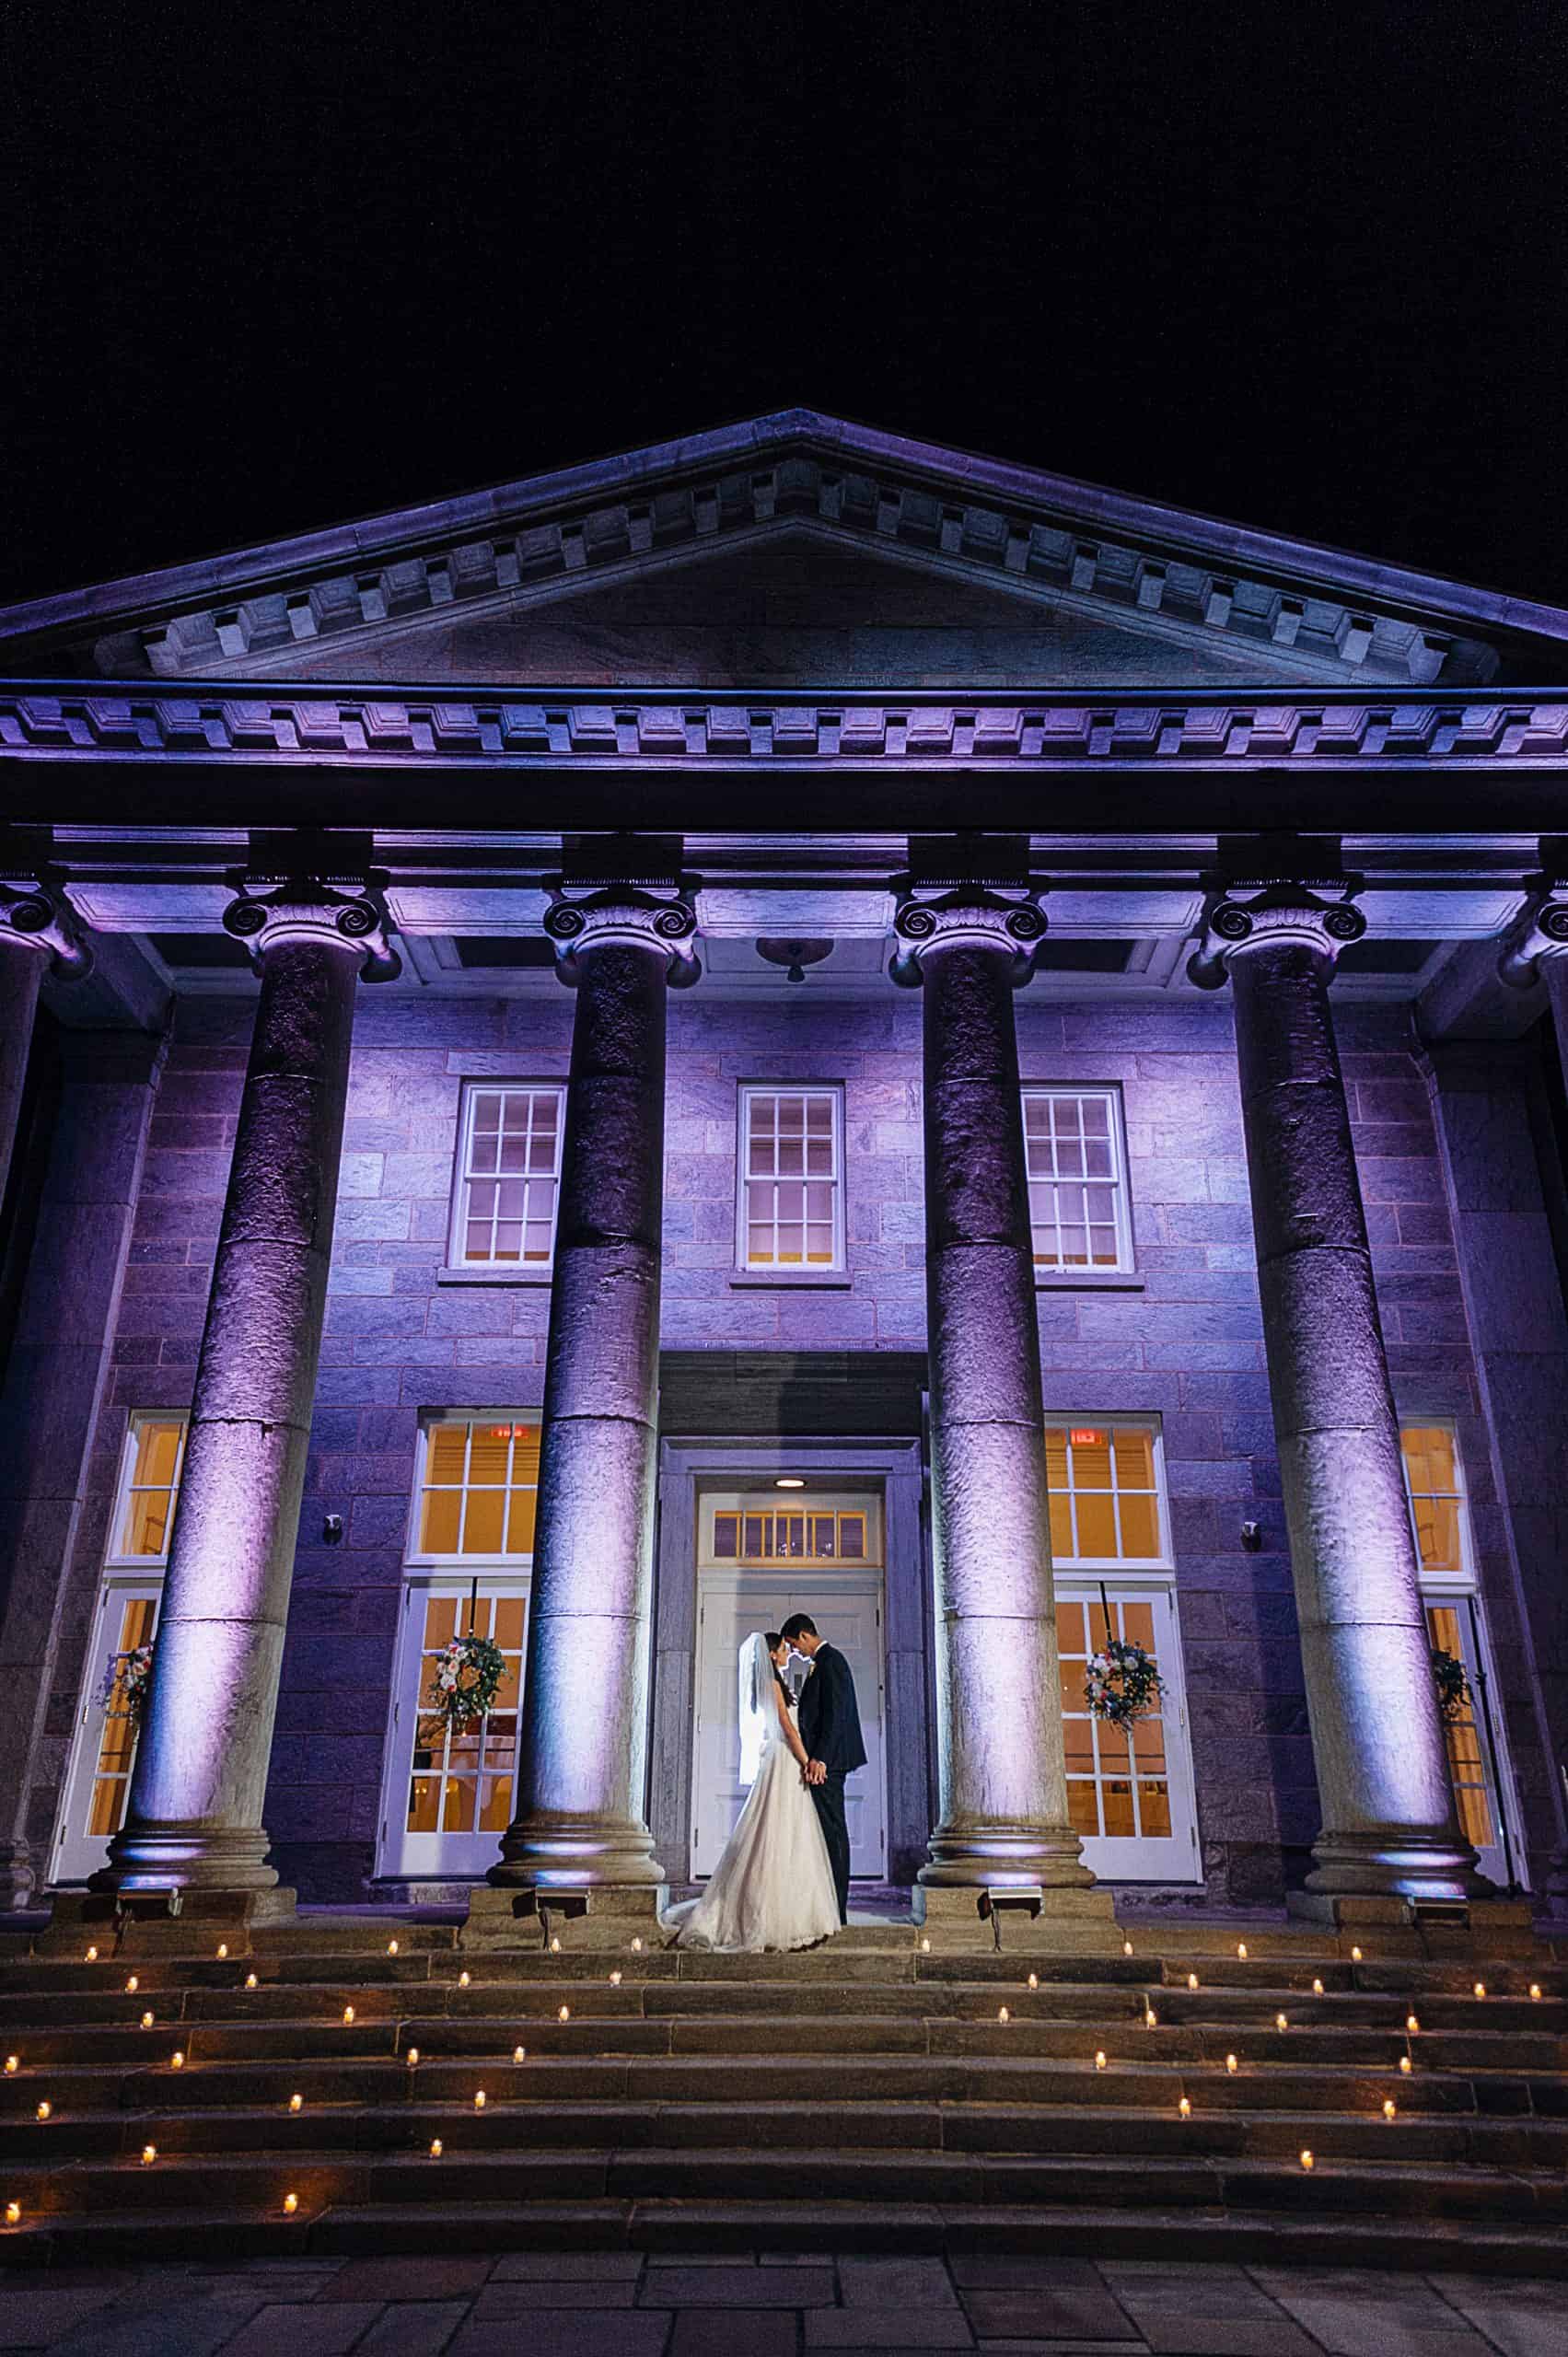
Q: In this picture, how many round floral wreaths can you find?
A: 4